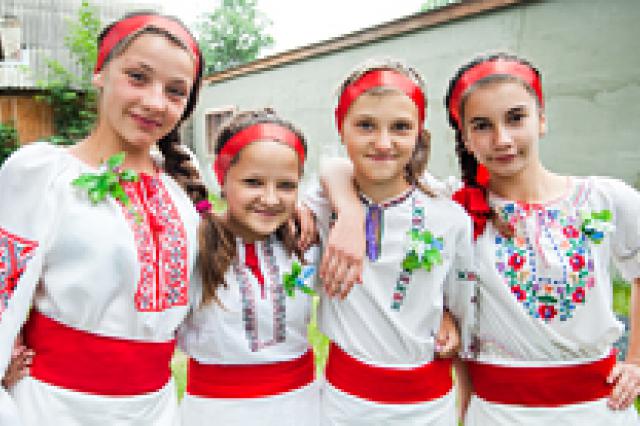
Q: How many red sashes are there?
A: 4